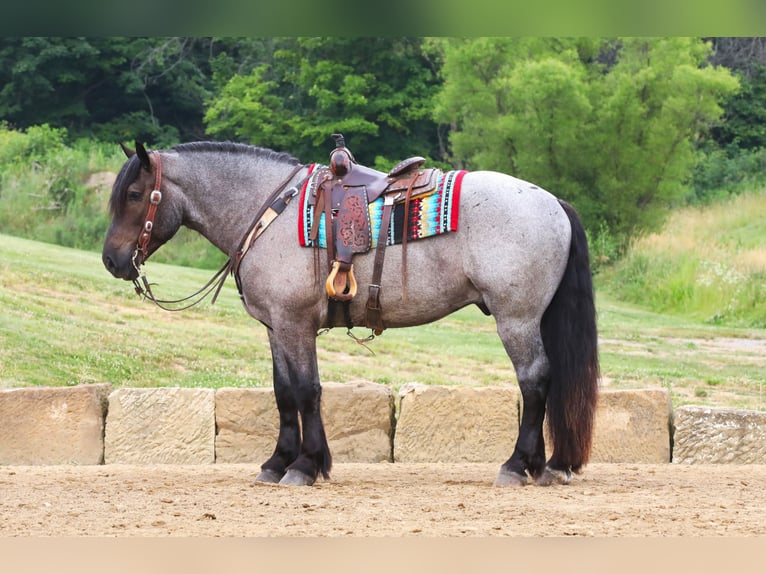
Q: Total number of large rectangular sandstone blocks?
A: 6